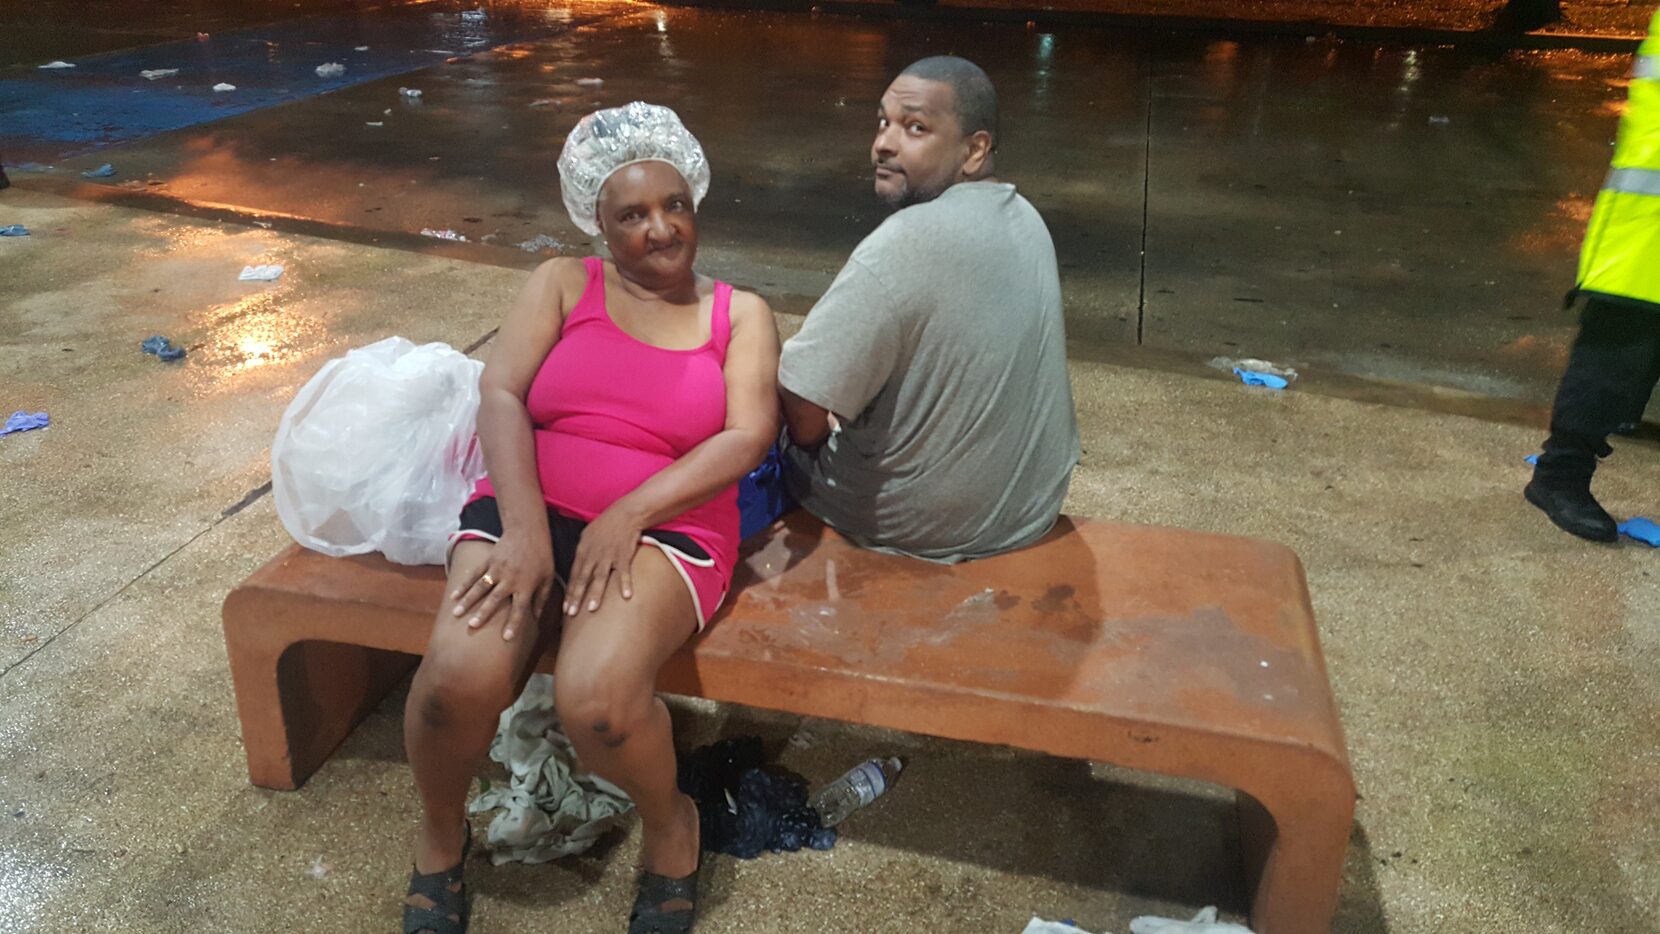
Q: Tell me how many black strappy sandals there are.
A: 2